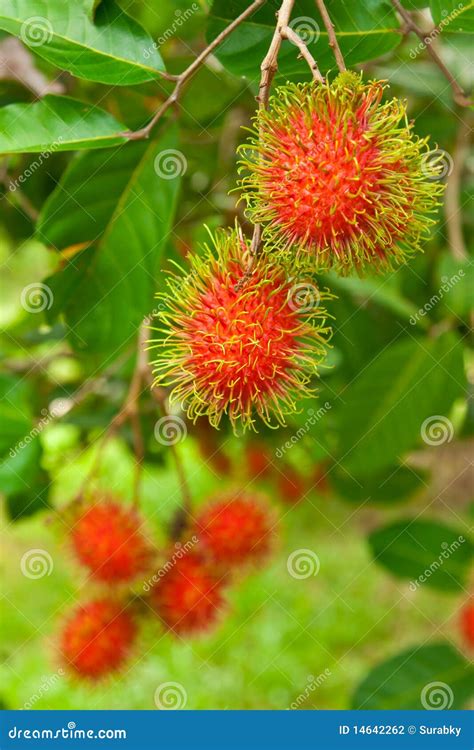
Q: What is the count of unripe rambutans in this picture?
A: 0